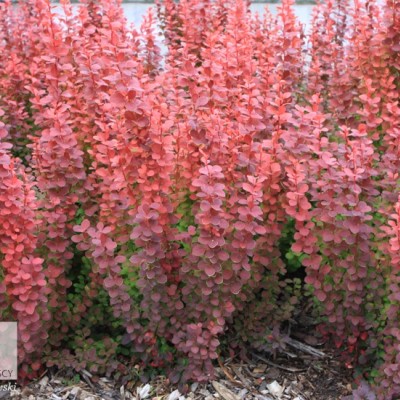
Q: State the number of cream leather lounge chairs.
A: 0